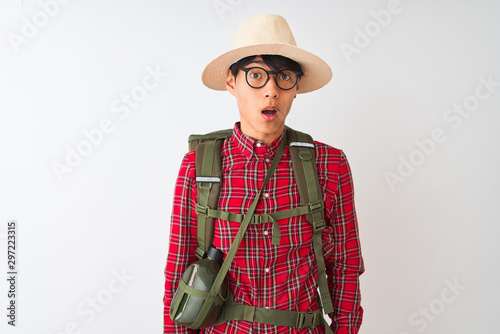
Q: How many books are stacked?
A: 0